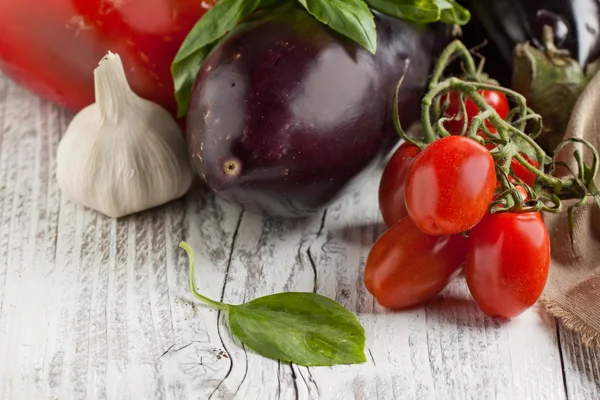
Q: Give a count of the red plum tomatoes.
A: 6